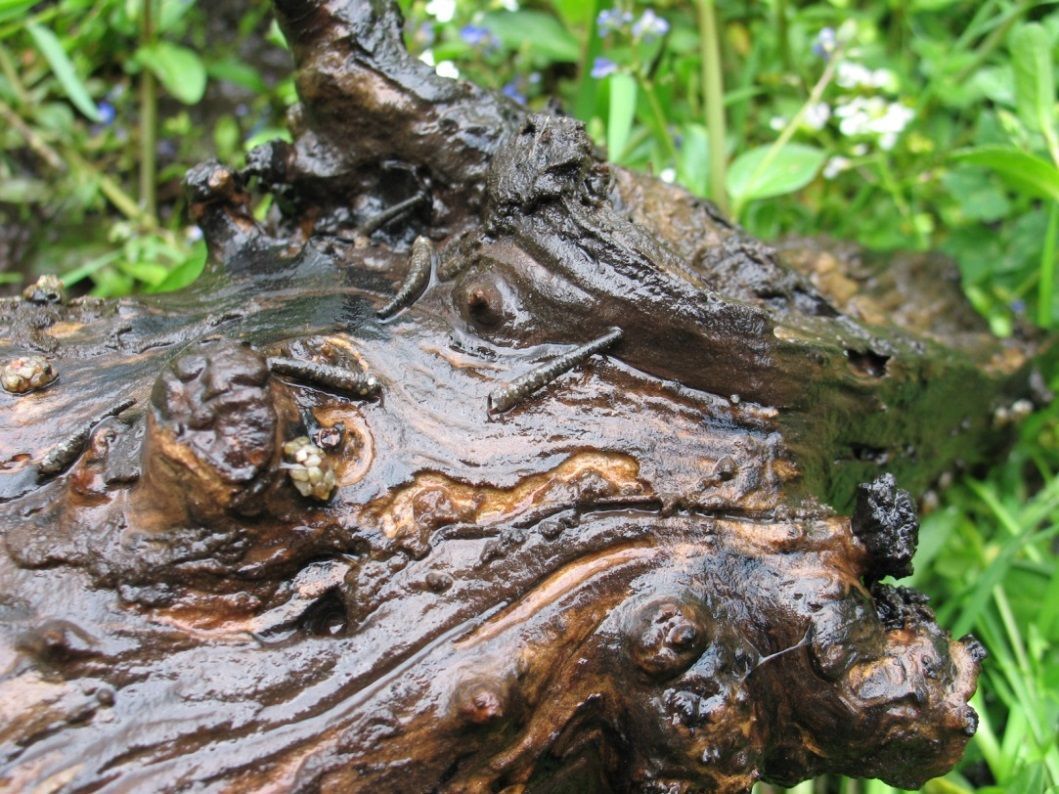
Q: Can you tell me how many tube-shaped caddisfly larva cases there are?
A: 5